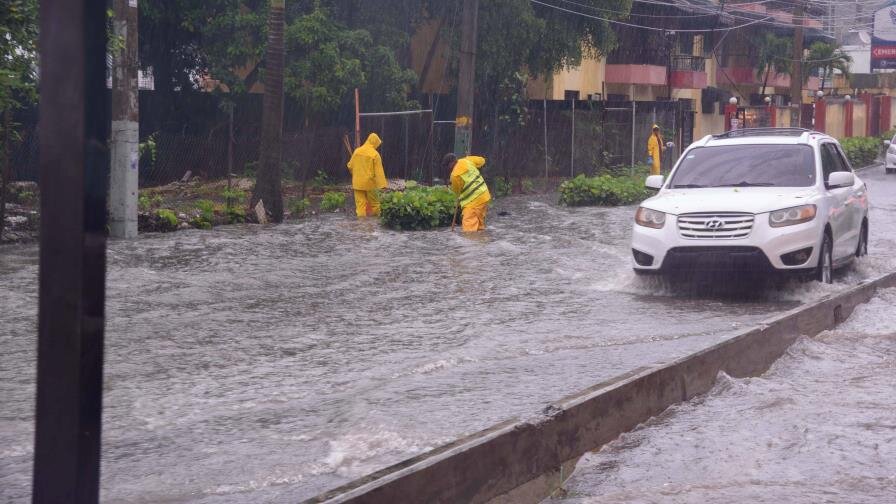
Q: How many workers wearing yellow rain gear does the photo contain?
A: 3